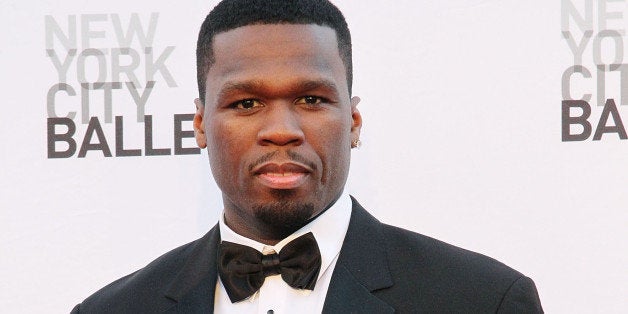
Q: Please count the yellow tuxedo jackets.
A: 0